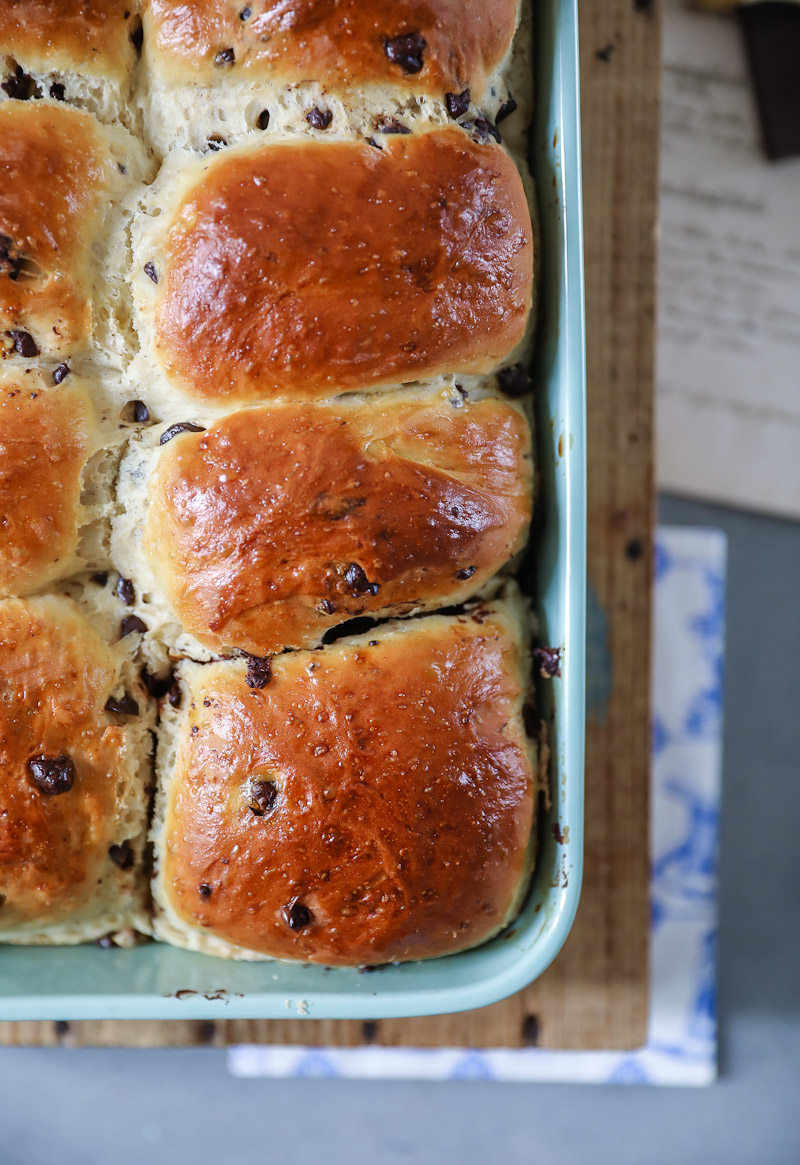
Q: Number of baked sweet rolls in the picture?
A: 8